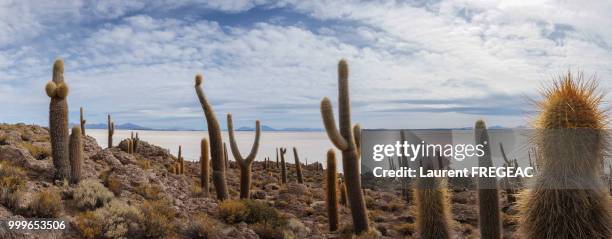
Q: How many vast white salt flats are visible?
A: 1